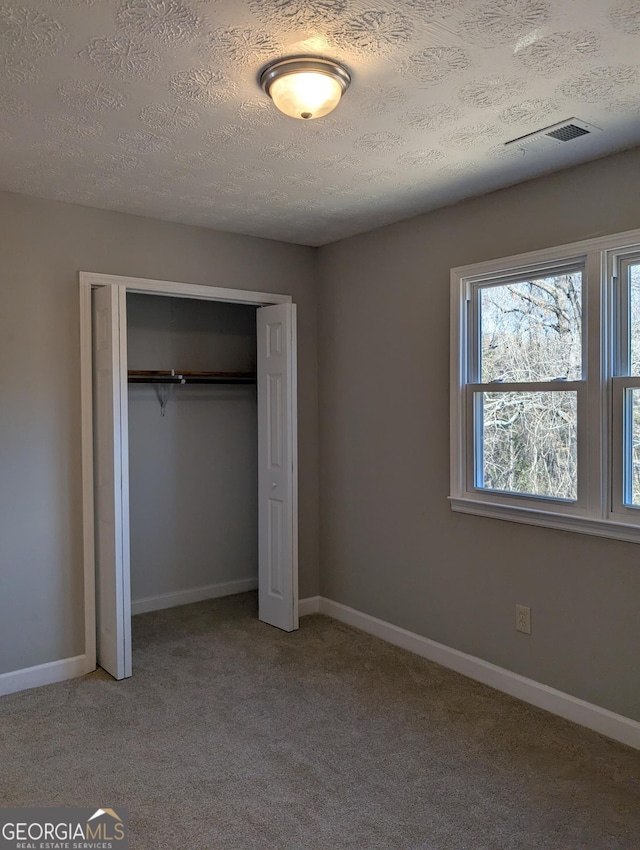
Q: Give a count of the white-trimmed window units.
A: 2